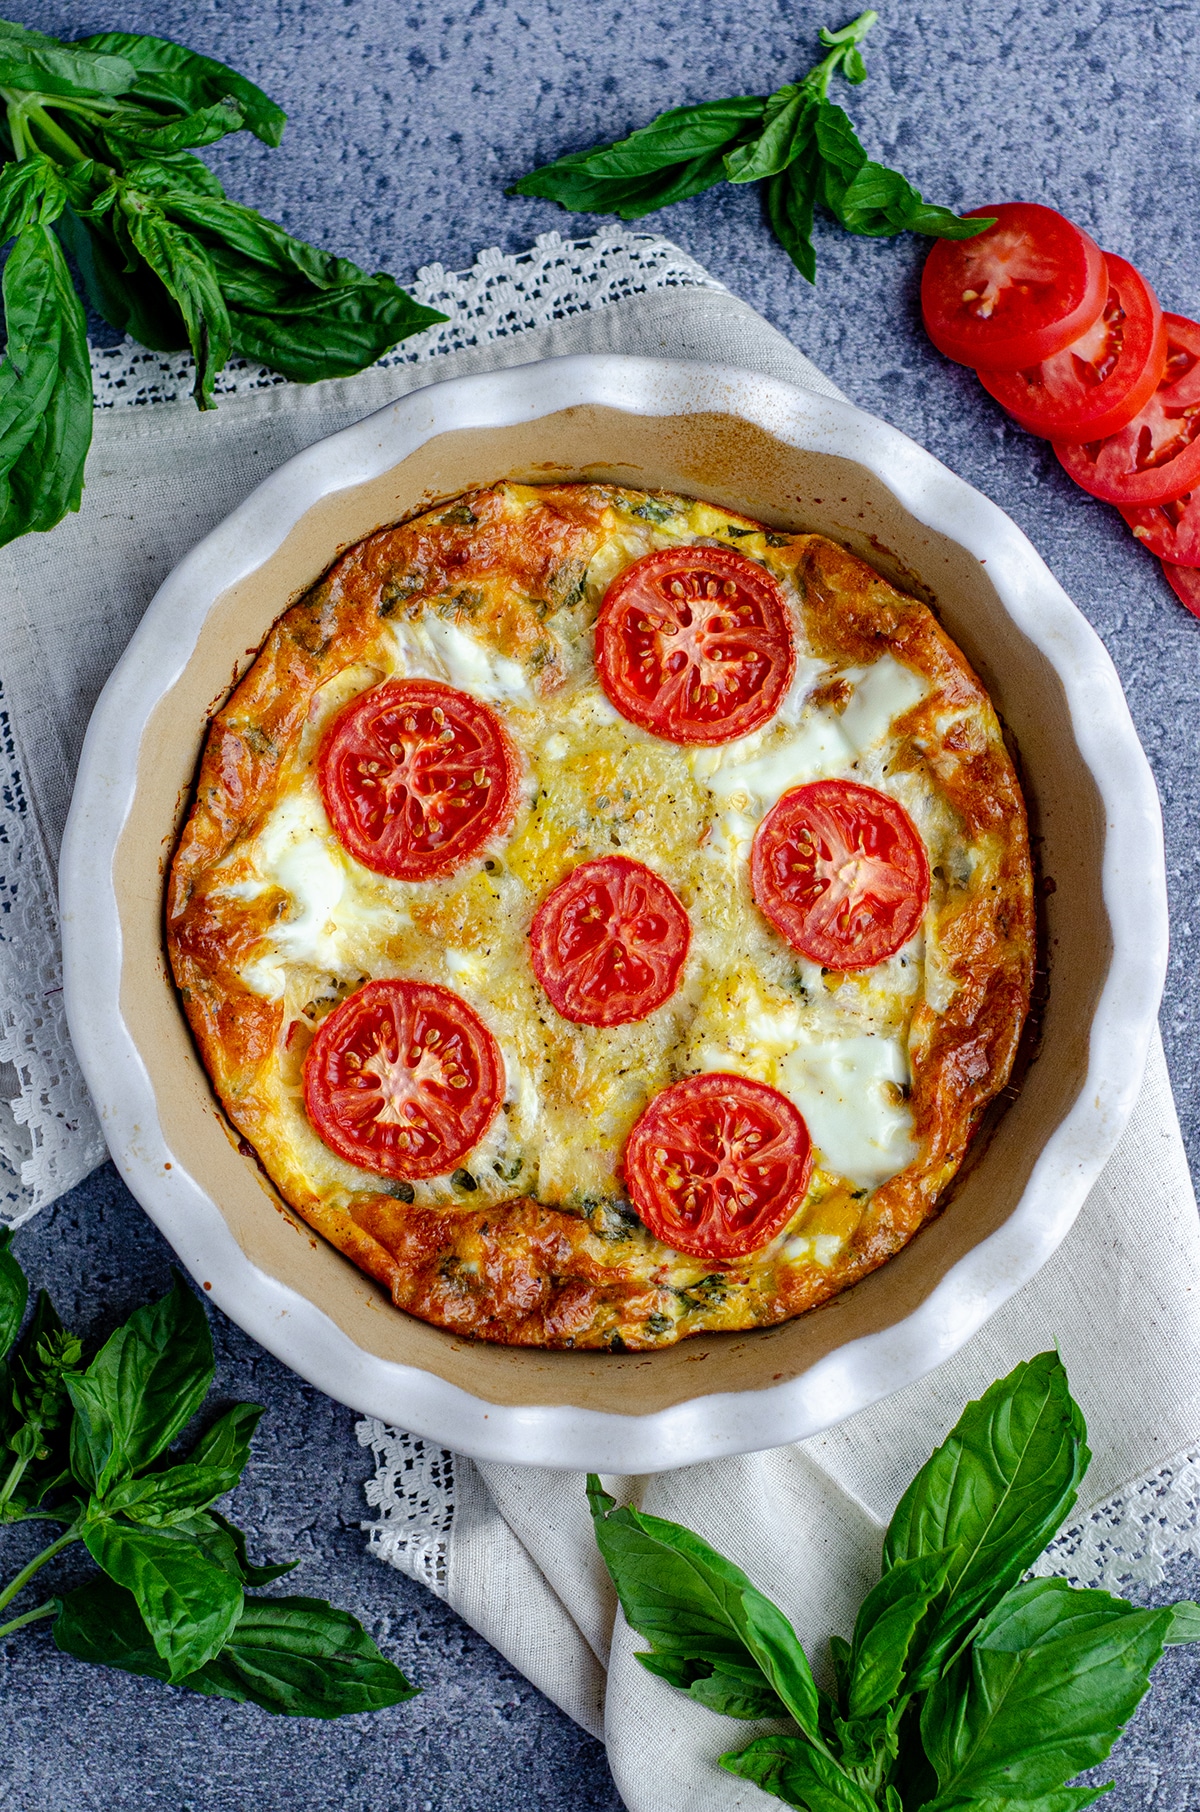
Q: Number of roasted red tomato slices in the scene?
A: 6